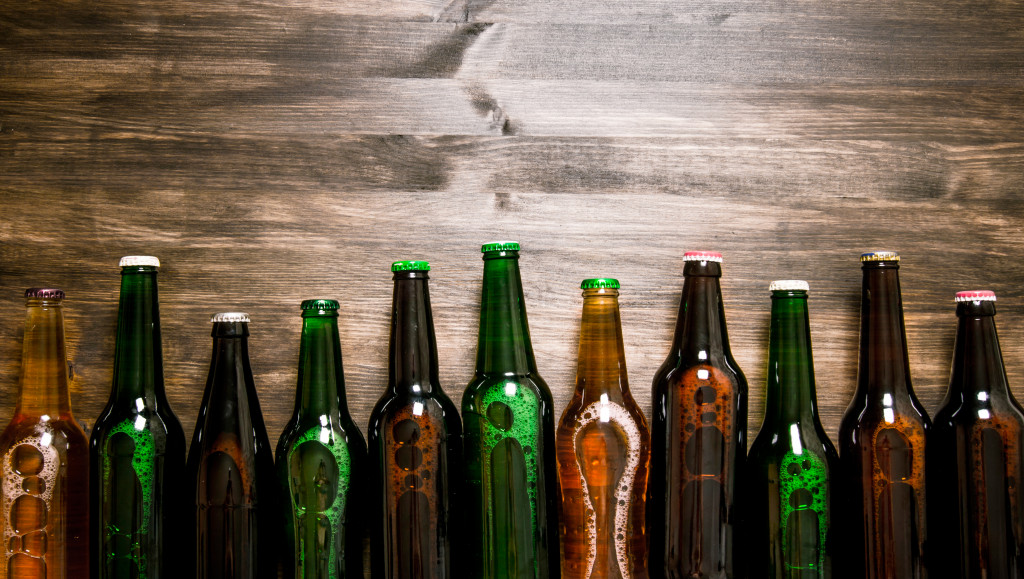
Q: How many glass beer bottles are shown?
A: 11